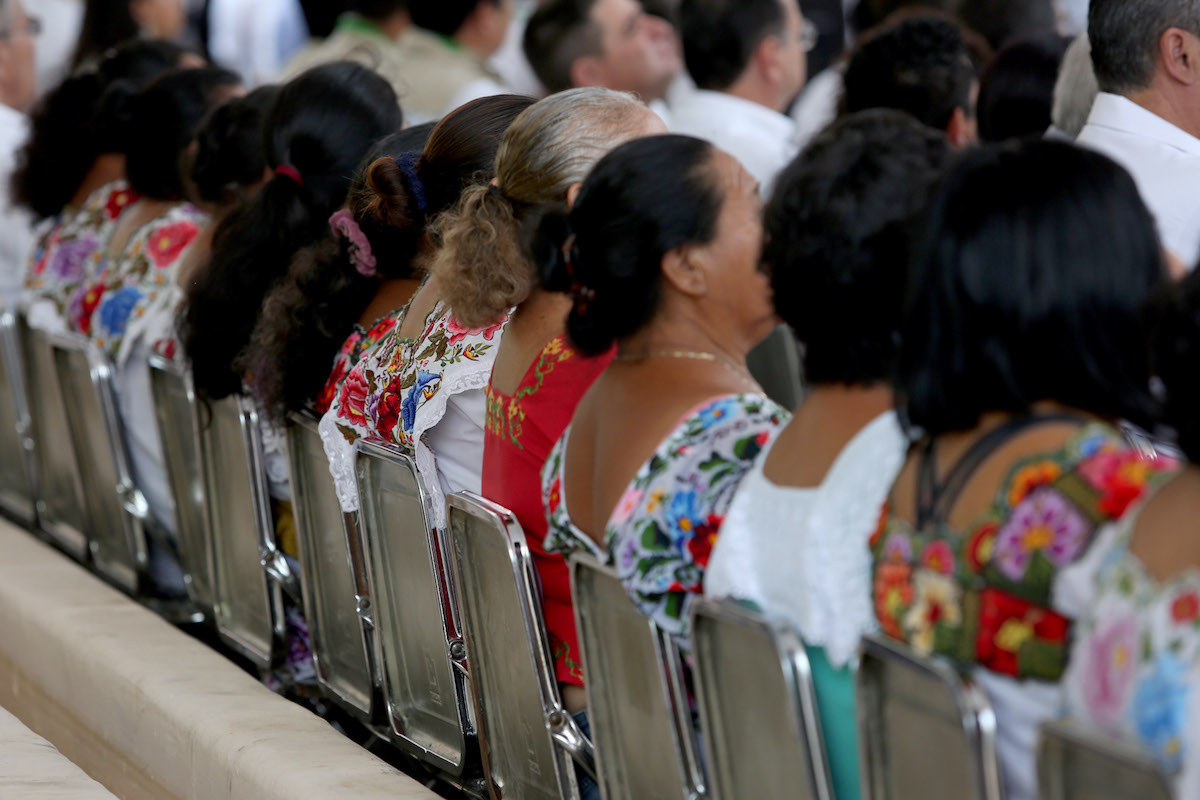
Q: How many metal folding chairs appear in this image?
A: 12